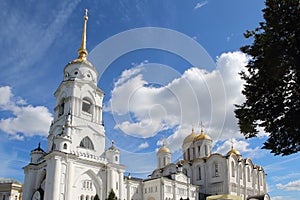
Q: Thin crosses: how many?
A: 5